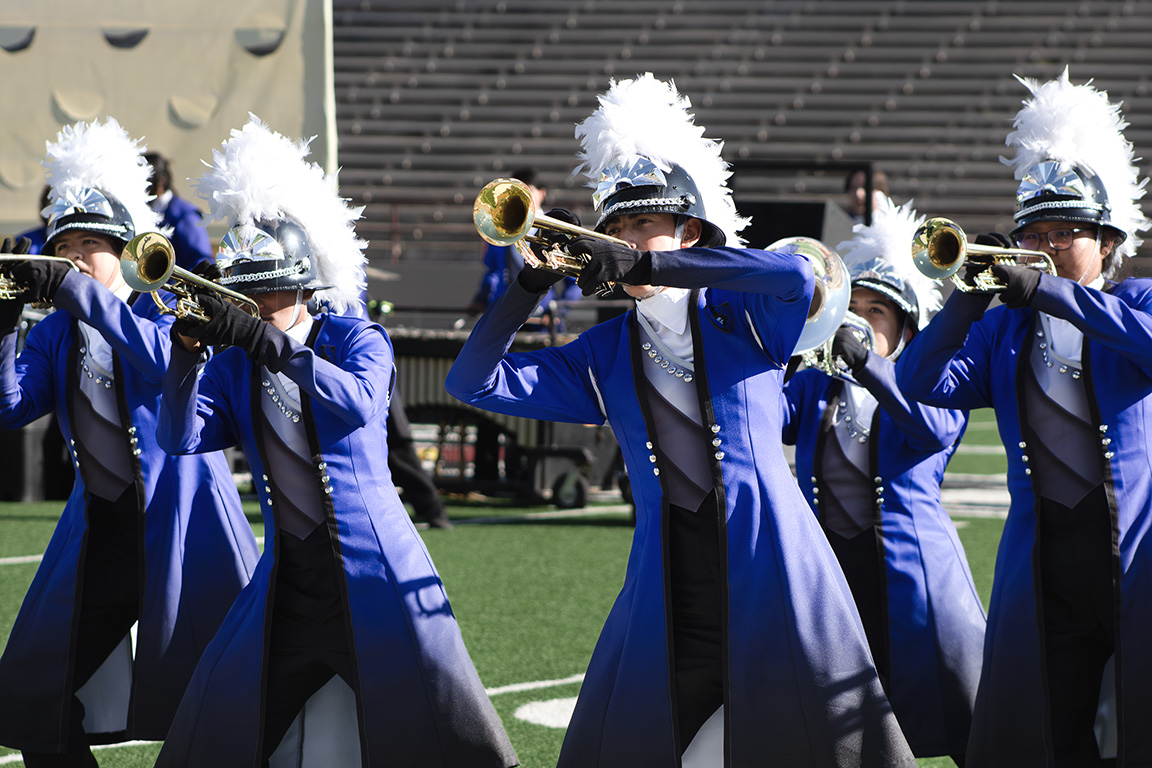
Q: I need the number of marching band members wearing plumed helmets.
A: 5